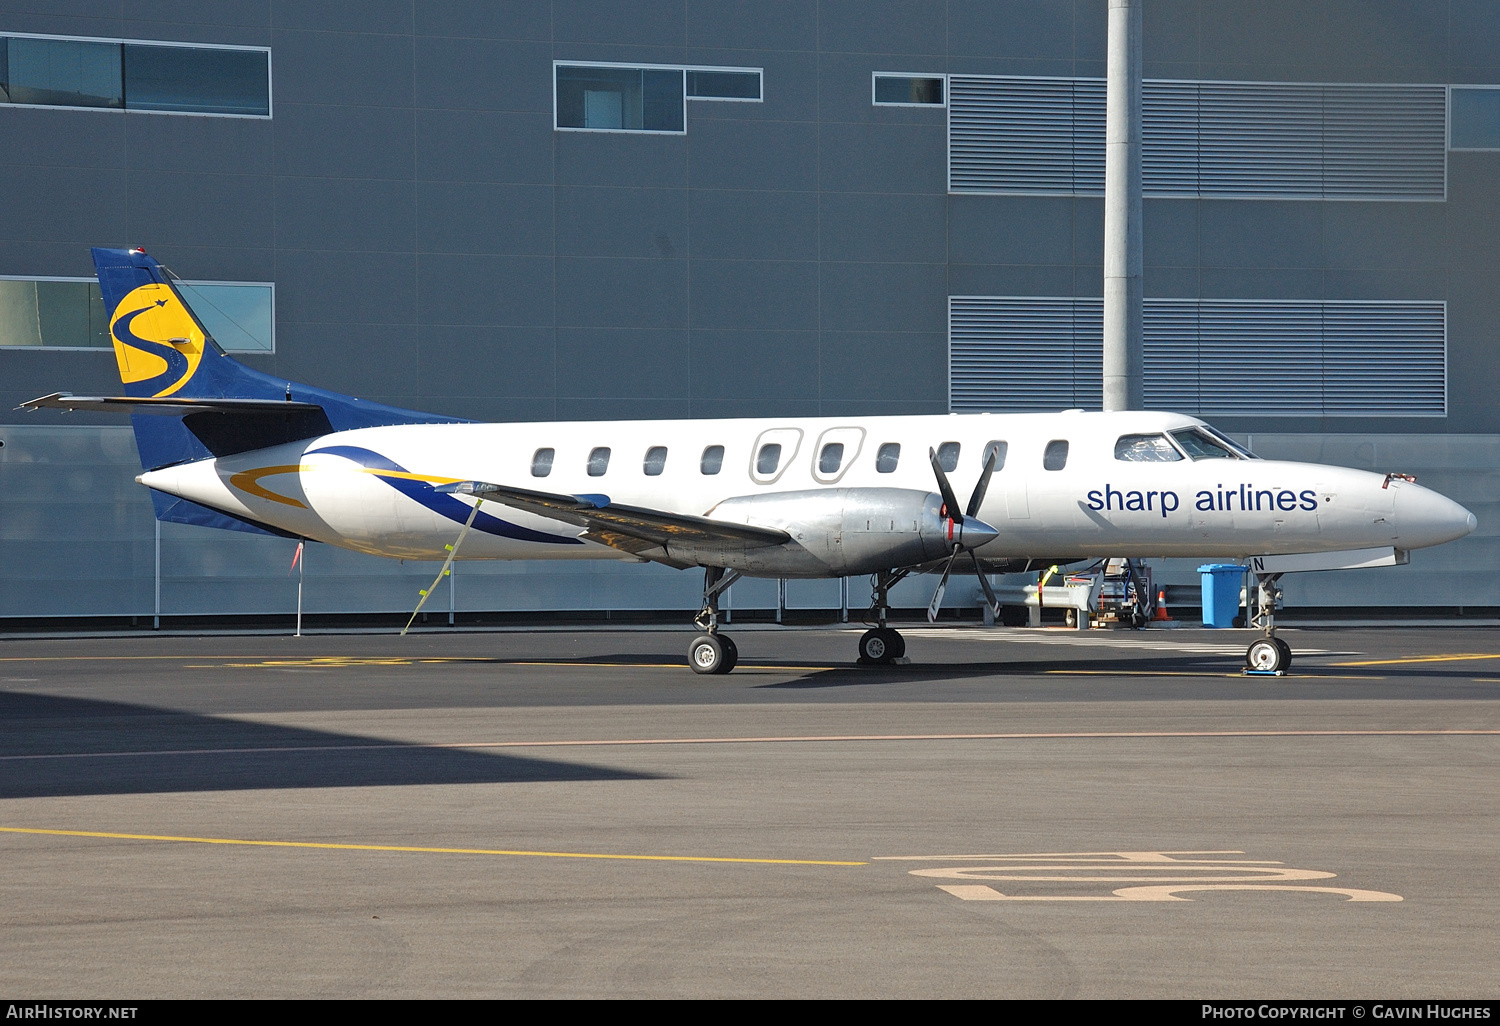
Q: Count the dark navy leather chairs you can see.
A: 0